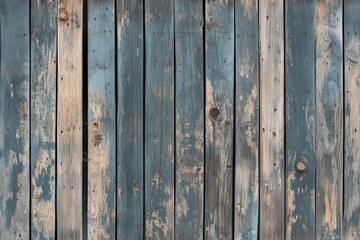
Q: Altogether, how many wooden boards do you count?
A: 13